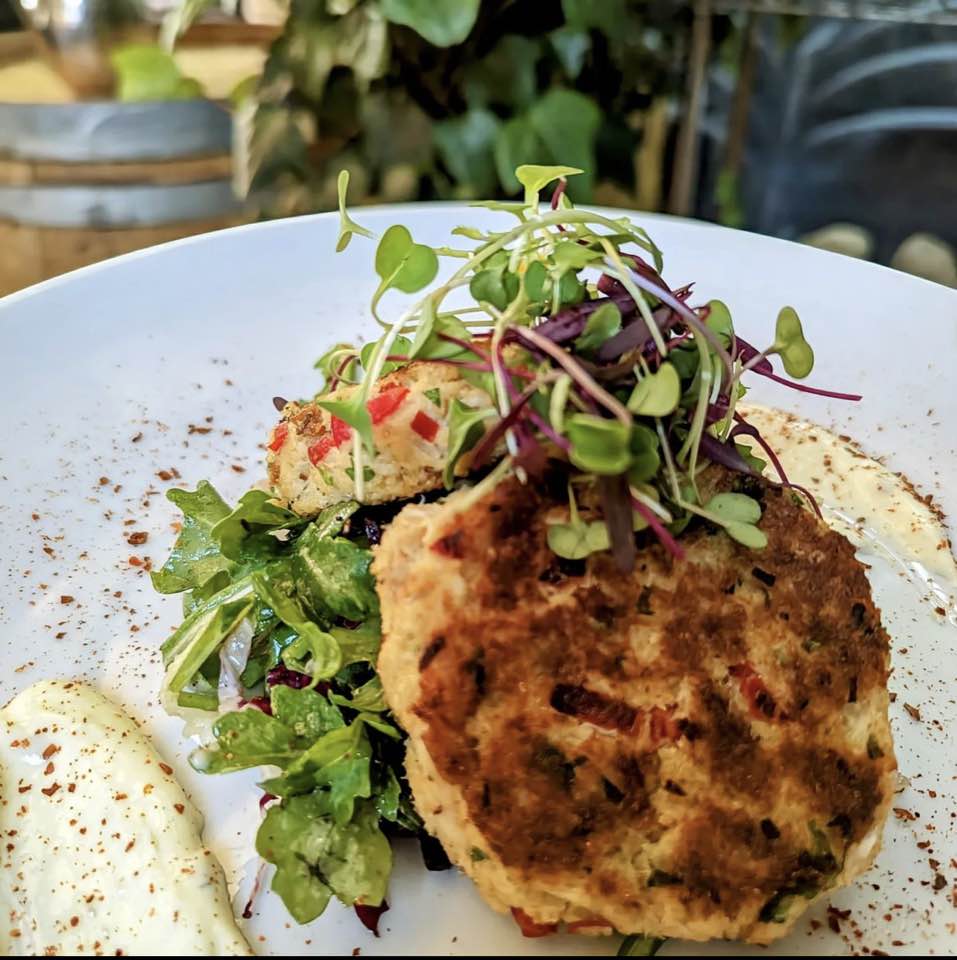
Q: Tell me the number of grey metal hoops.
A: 2